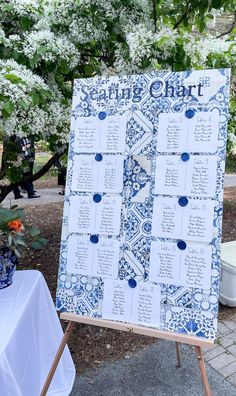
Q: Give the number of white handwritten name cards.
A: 9